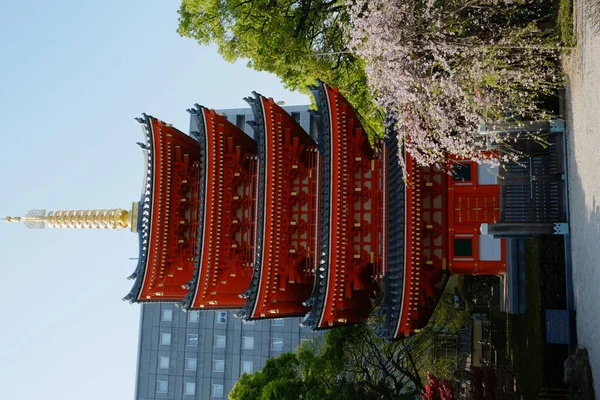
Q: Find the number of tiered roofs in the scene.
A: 5